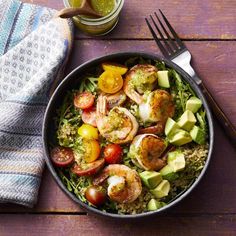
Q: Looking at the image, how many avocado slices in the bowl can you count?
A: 11